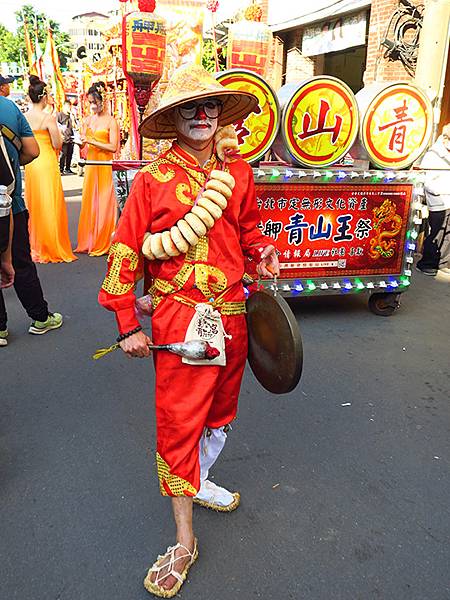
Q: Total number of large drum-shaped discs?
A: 3